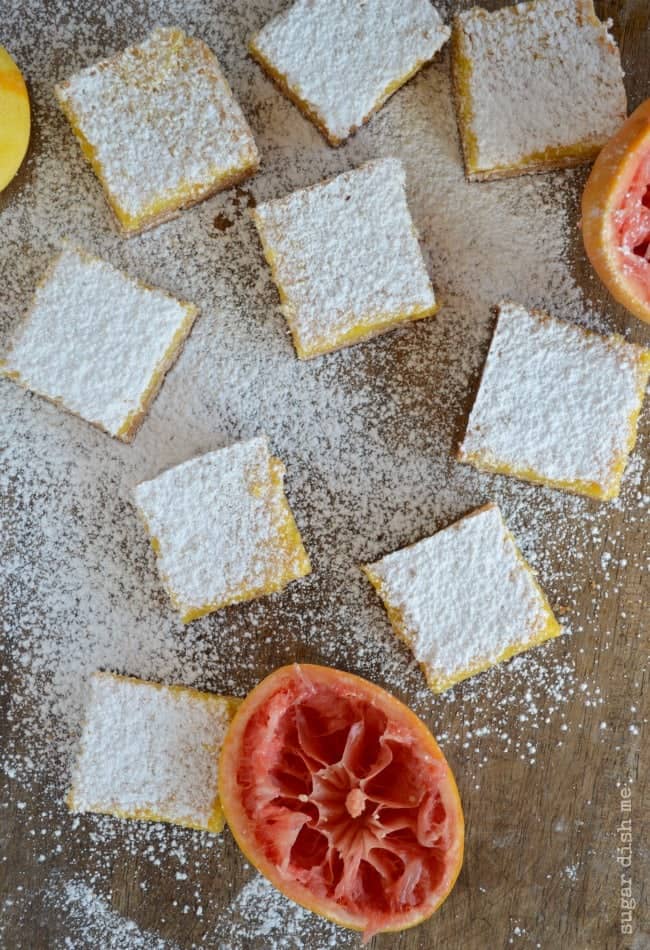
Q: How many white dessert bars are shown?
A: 9